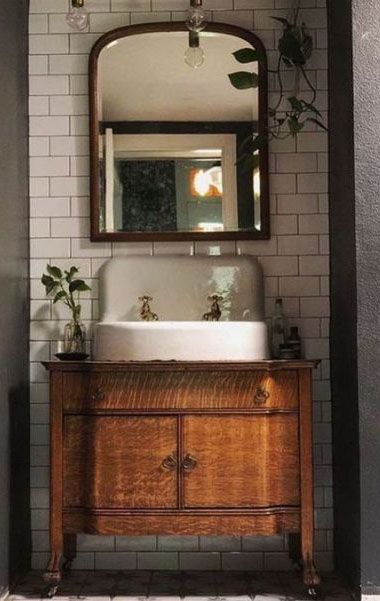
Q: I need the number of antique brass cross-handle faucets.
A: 2